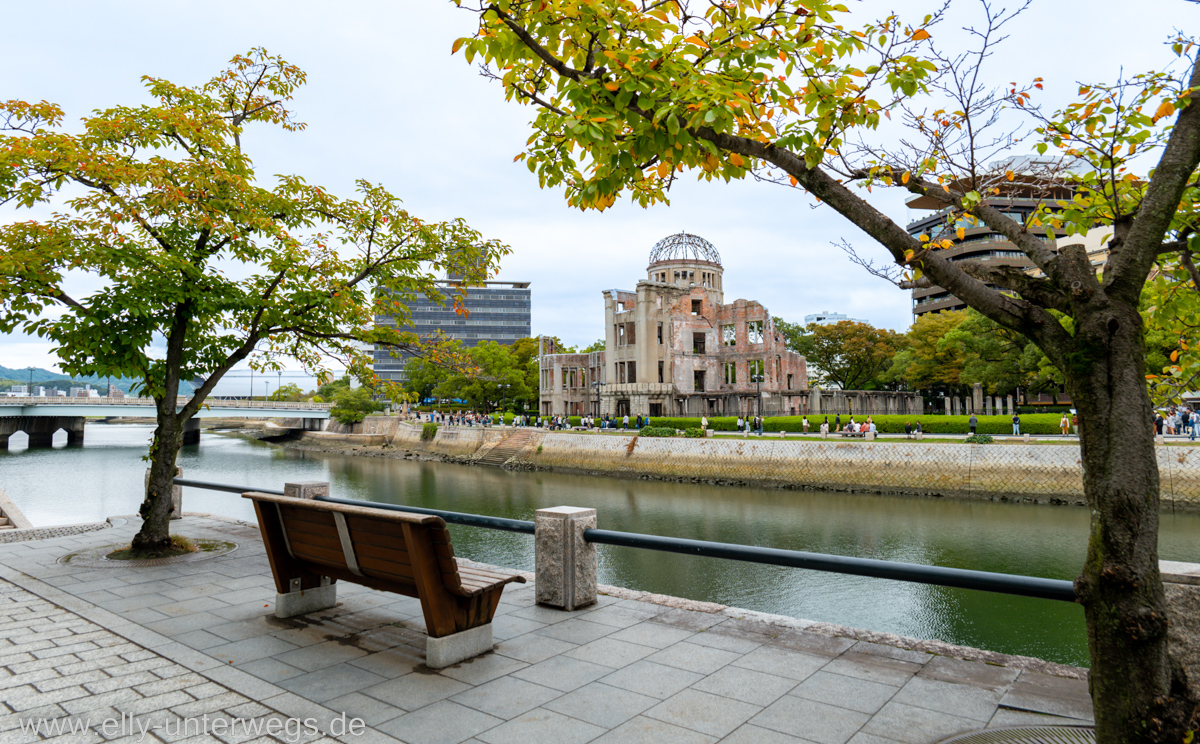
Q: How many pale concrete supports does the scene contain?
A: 2